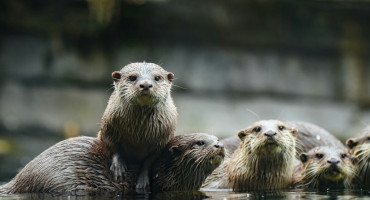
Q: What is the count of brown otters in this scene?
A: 5